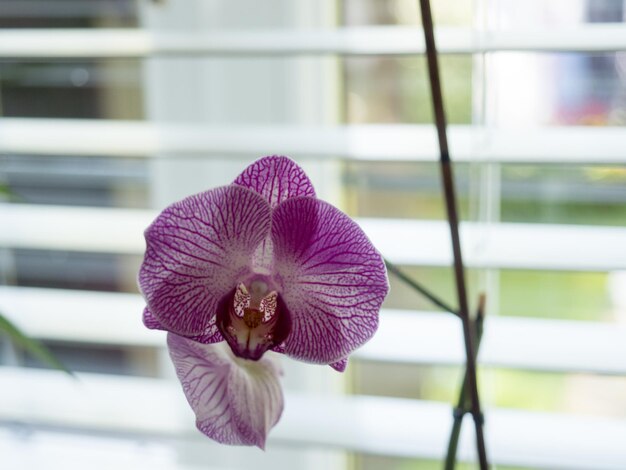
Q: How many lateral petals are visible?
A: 2